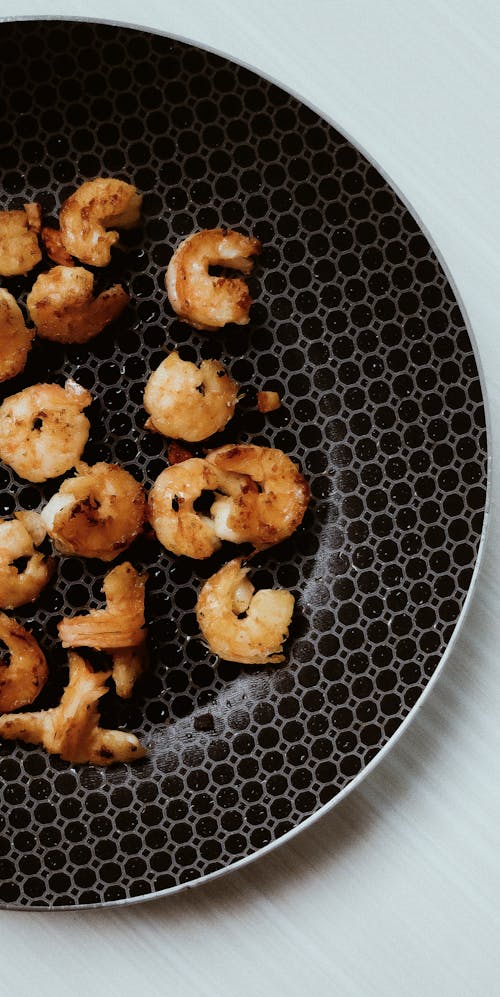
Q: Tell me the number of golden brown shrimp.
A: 15